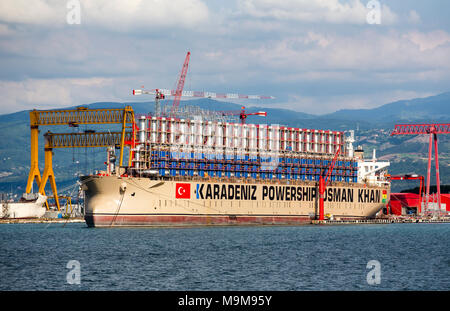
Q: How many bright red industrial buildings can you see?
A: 2